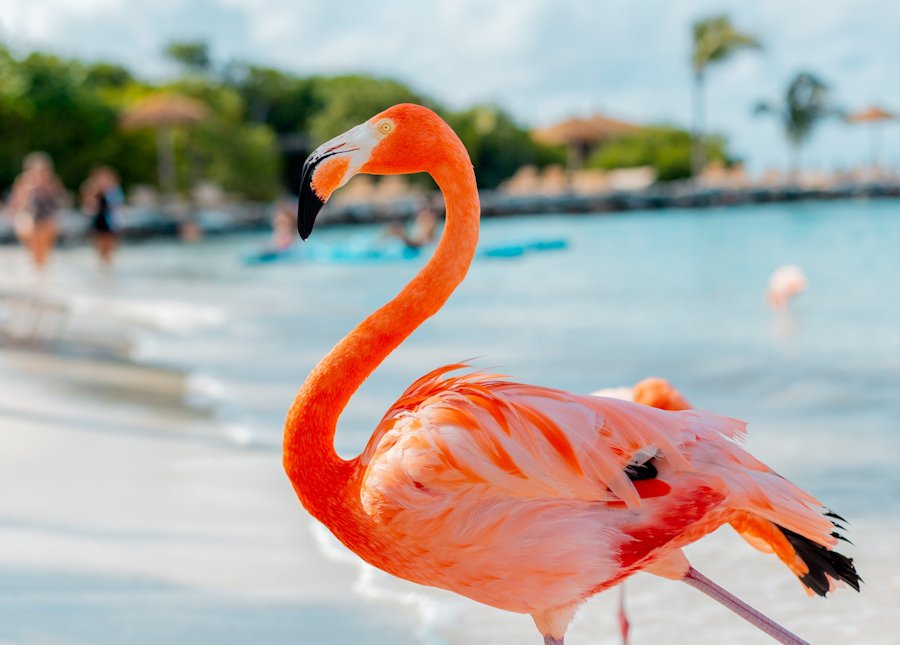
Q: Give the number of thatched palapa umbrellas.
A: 3